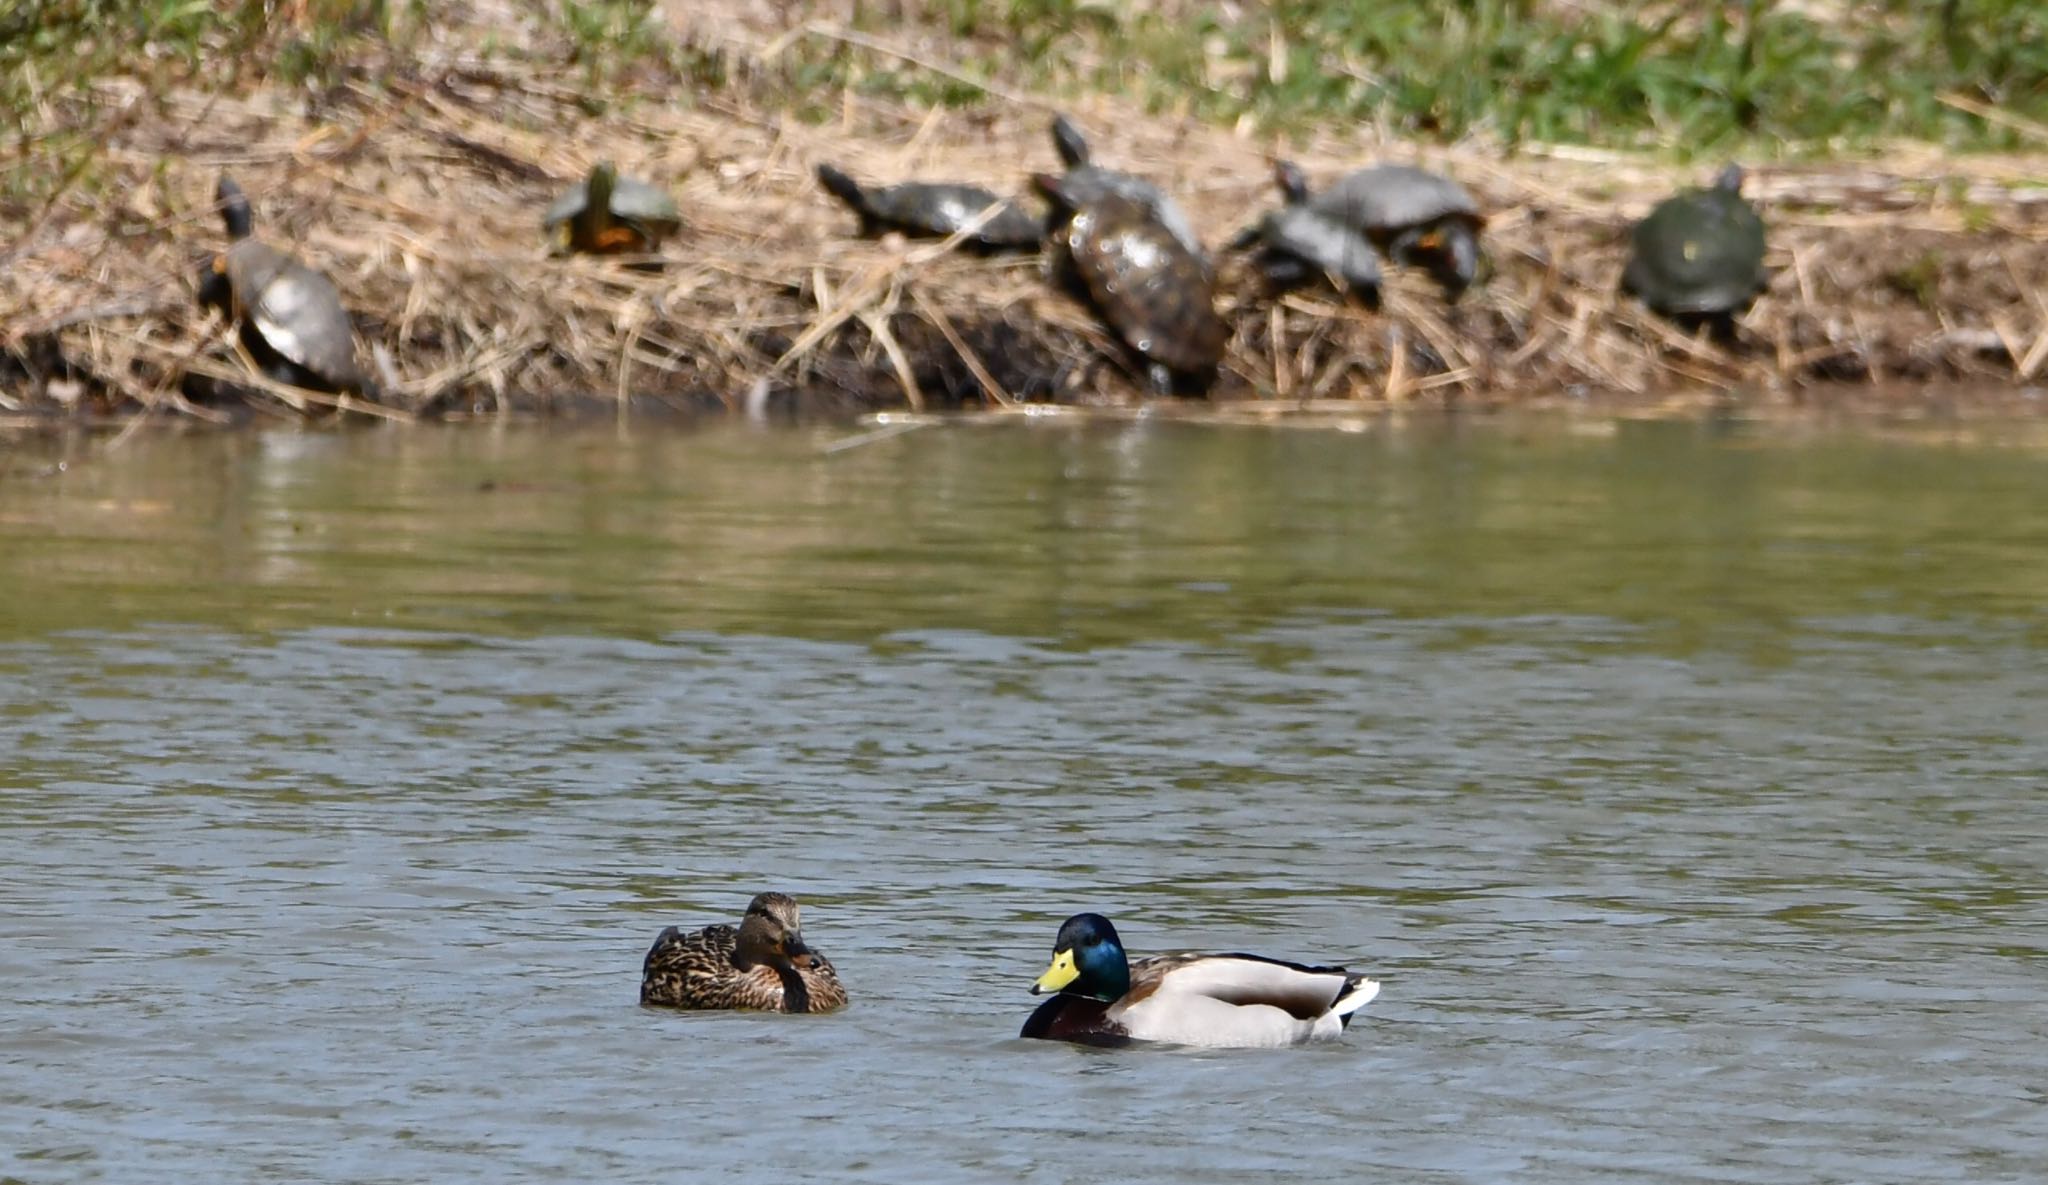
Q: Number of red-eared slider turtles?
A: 8